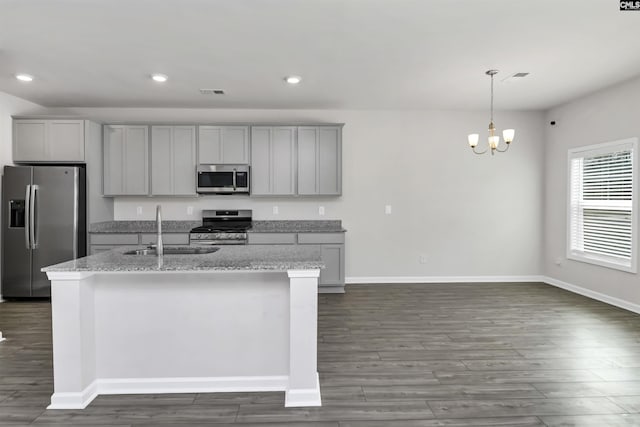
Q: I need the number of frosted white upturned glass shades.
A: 3